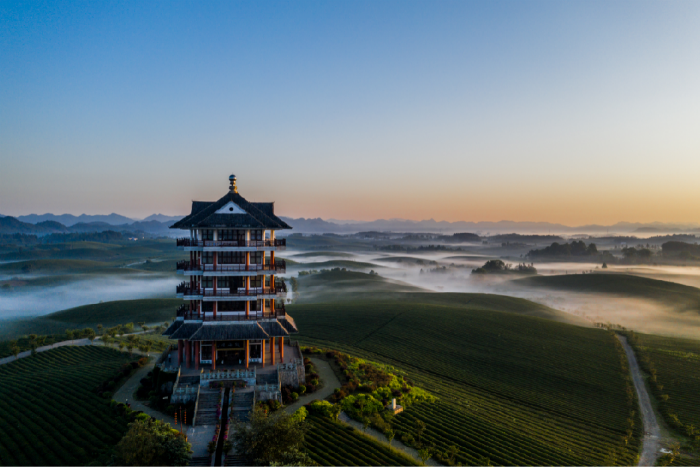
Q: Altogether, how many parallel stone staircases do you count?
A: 2